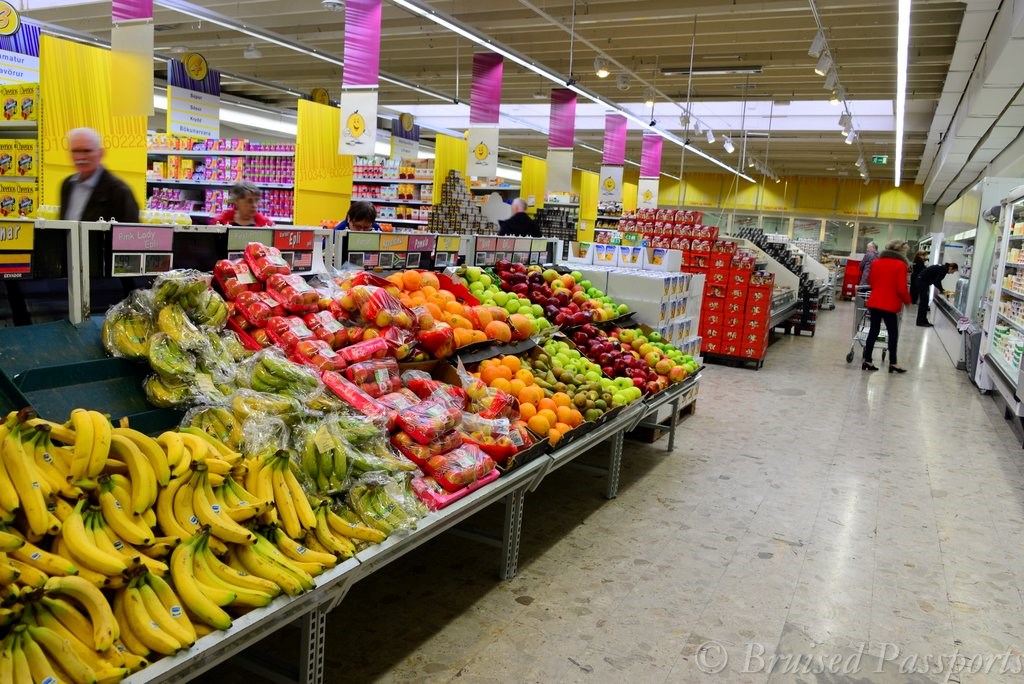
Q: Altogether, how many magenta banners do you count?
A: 6